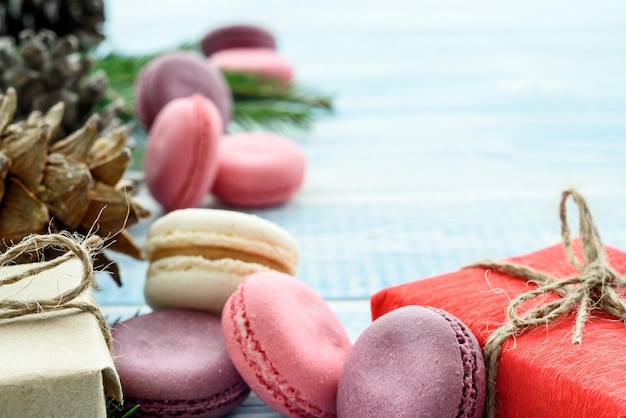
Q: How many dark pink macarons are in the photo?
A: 4